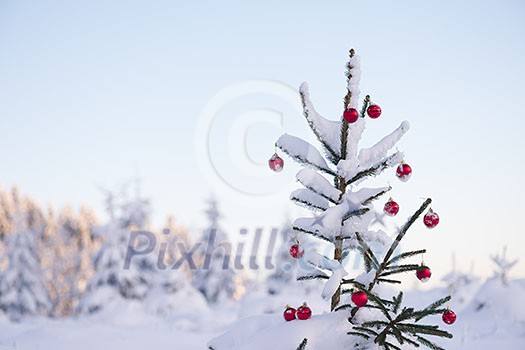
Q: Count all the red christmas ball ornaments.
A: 12